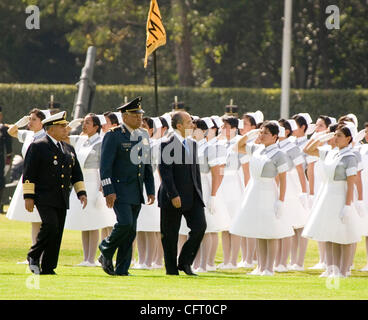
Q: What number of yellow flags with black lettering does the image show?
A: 1